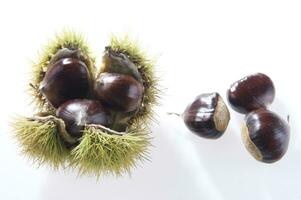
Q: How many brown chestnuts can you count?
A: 6